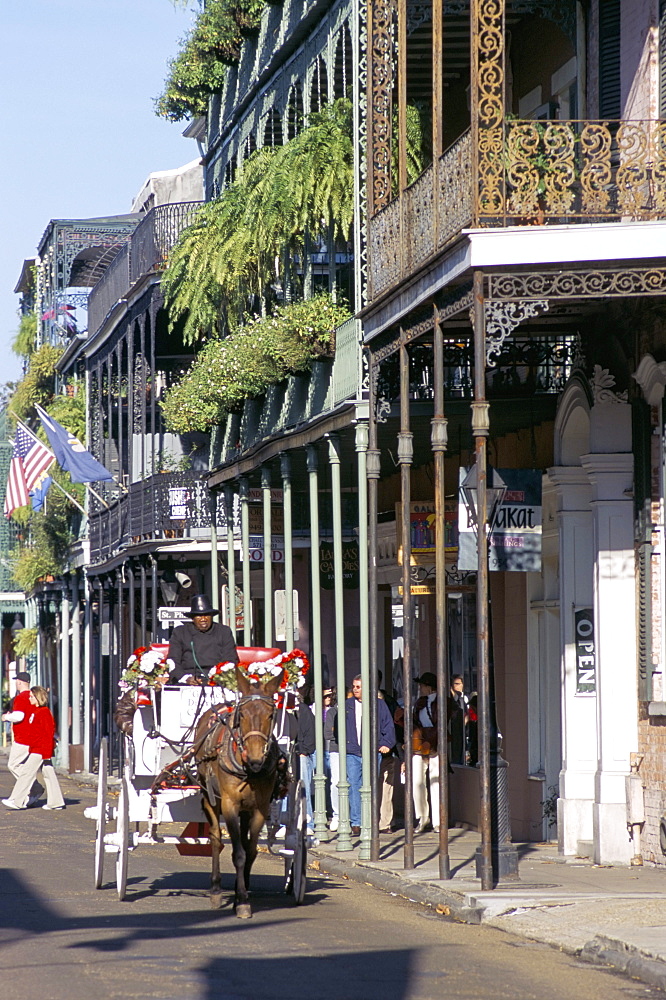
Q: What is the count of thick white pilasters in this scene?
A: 2